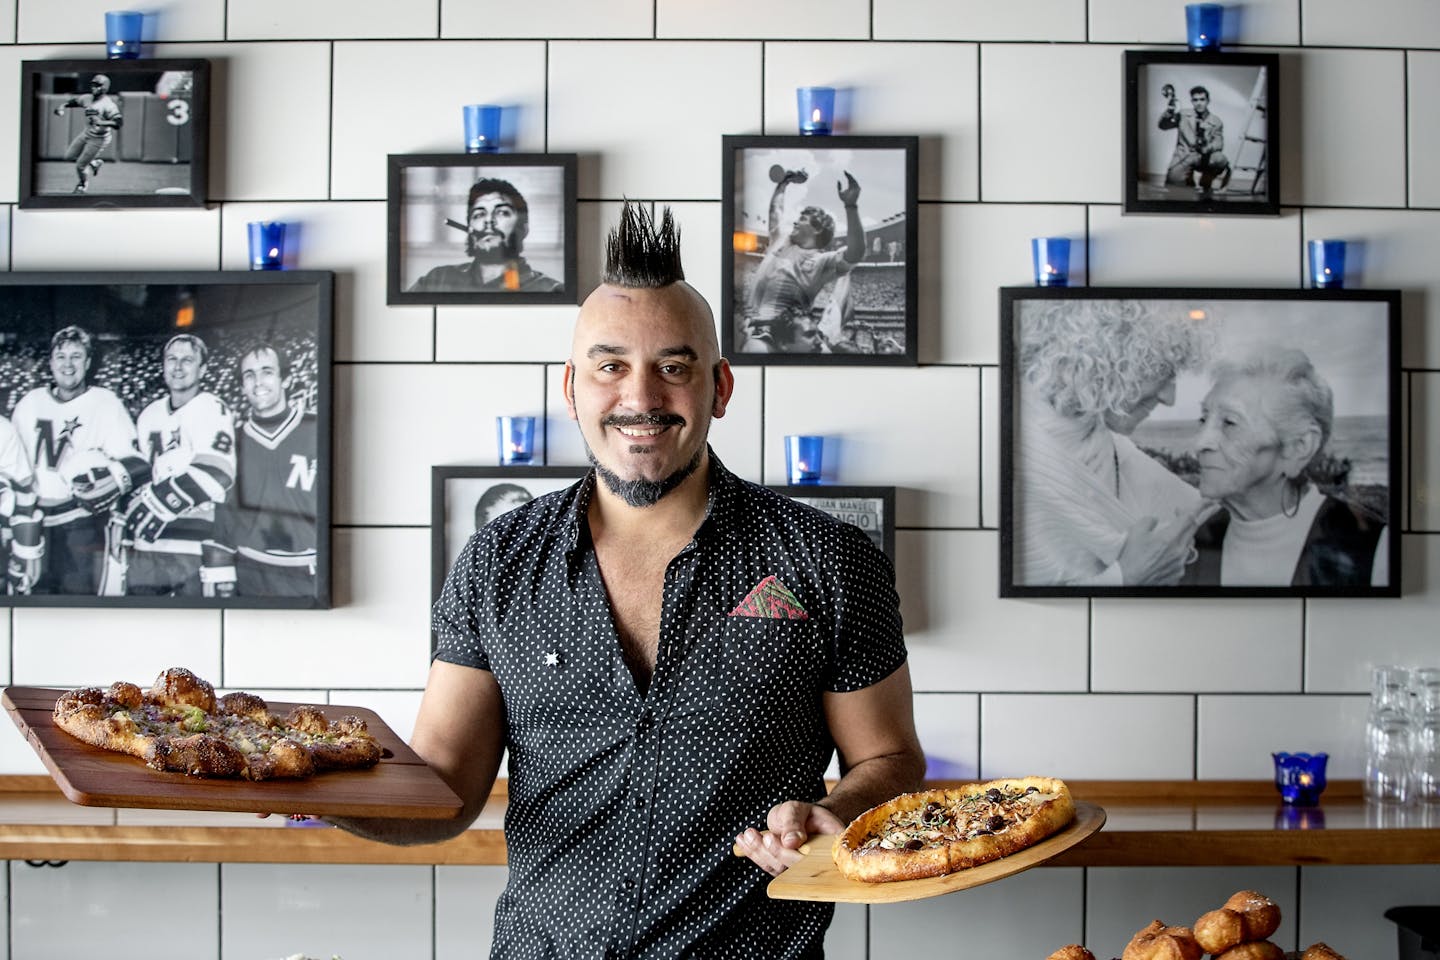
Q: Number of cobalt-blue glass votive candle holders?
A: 10